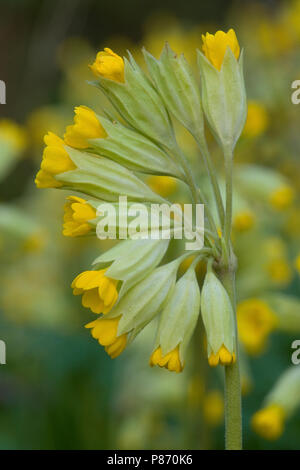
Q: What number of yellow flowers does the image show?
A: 9